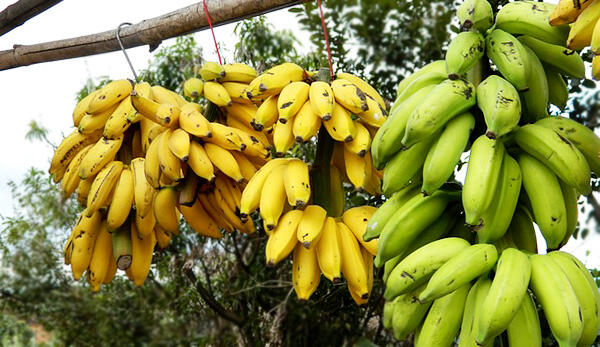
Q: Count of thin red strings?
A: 2